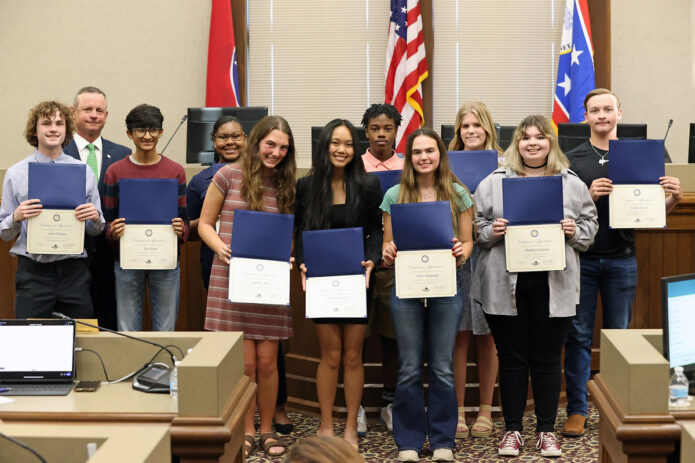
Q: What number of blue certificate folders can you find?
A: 9